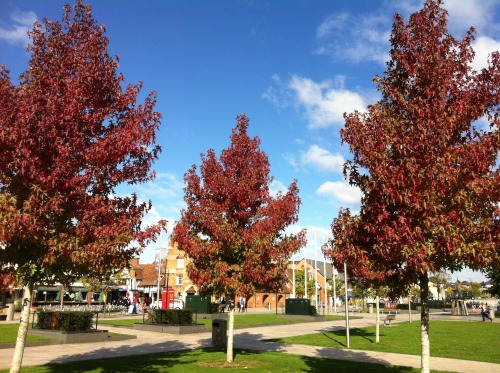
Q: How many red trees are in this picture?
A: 3